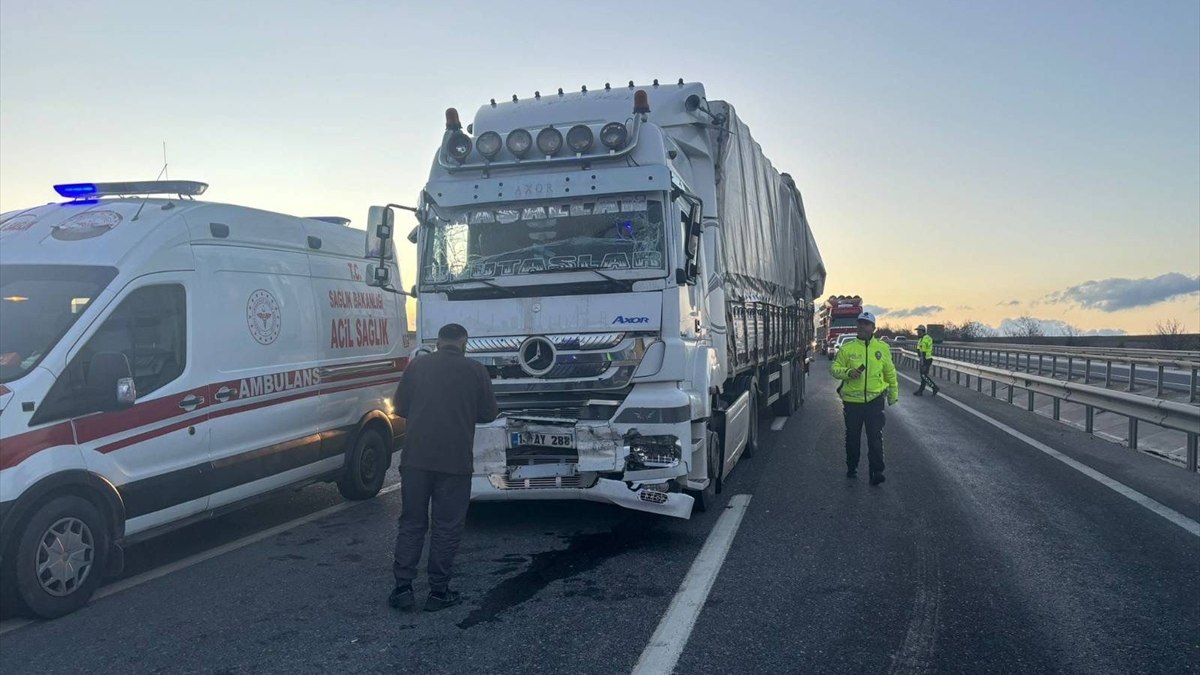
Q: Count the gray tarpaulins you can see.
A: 1